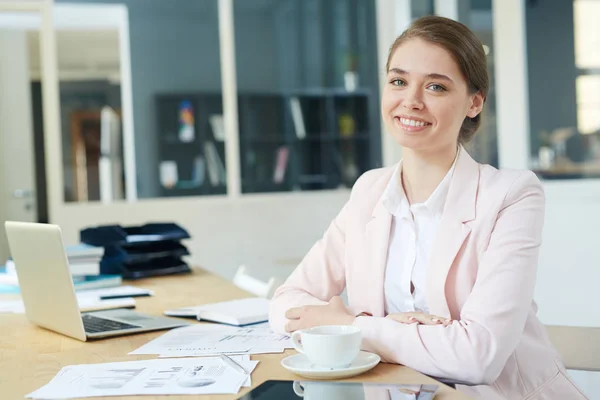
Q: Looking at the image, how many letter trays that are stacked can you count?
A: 3